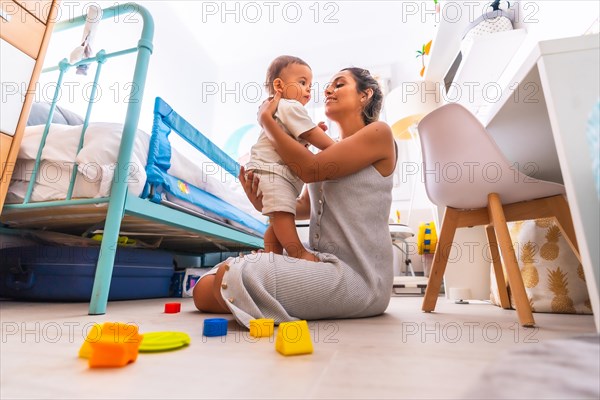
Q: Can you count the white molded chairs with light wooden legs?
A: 1